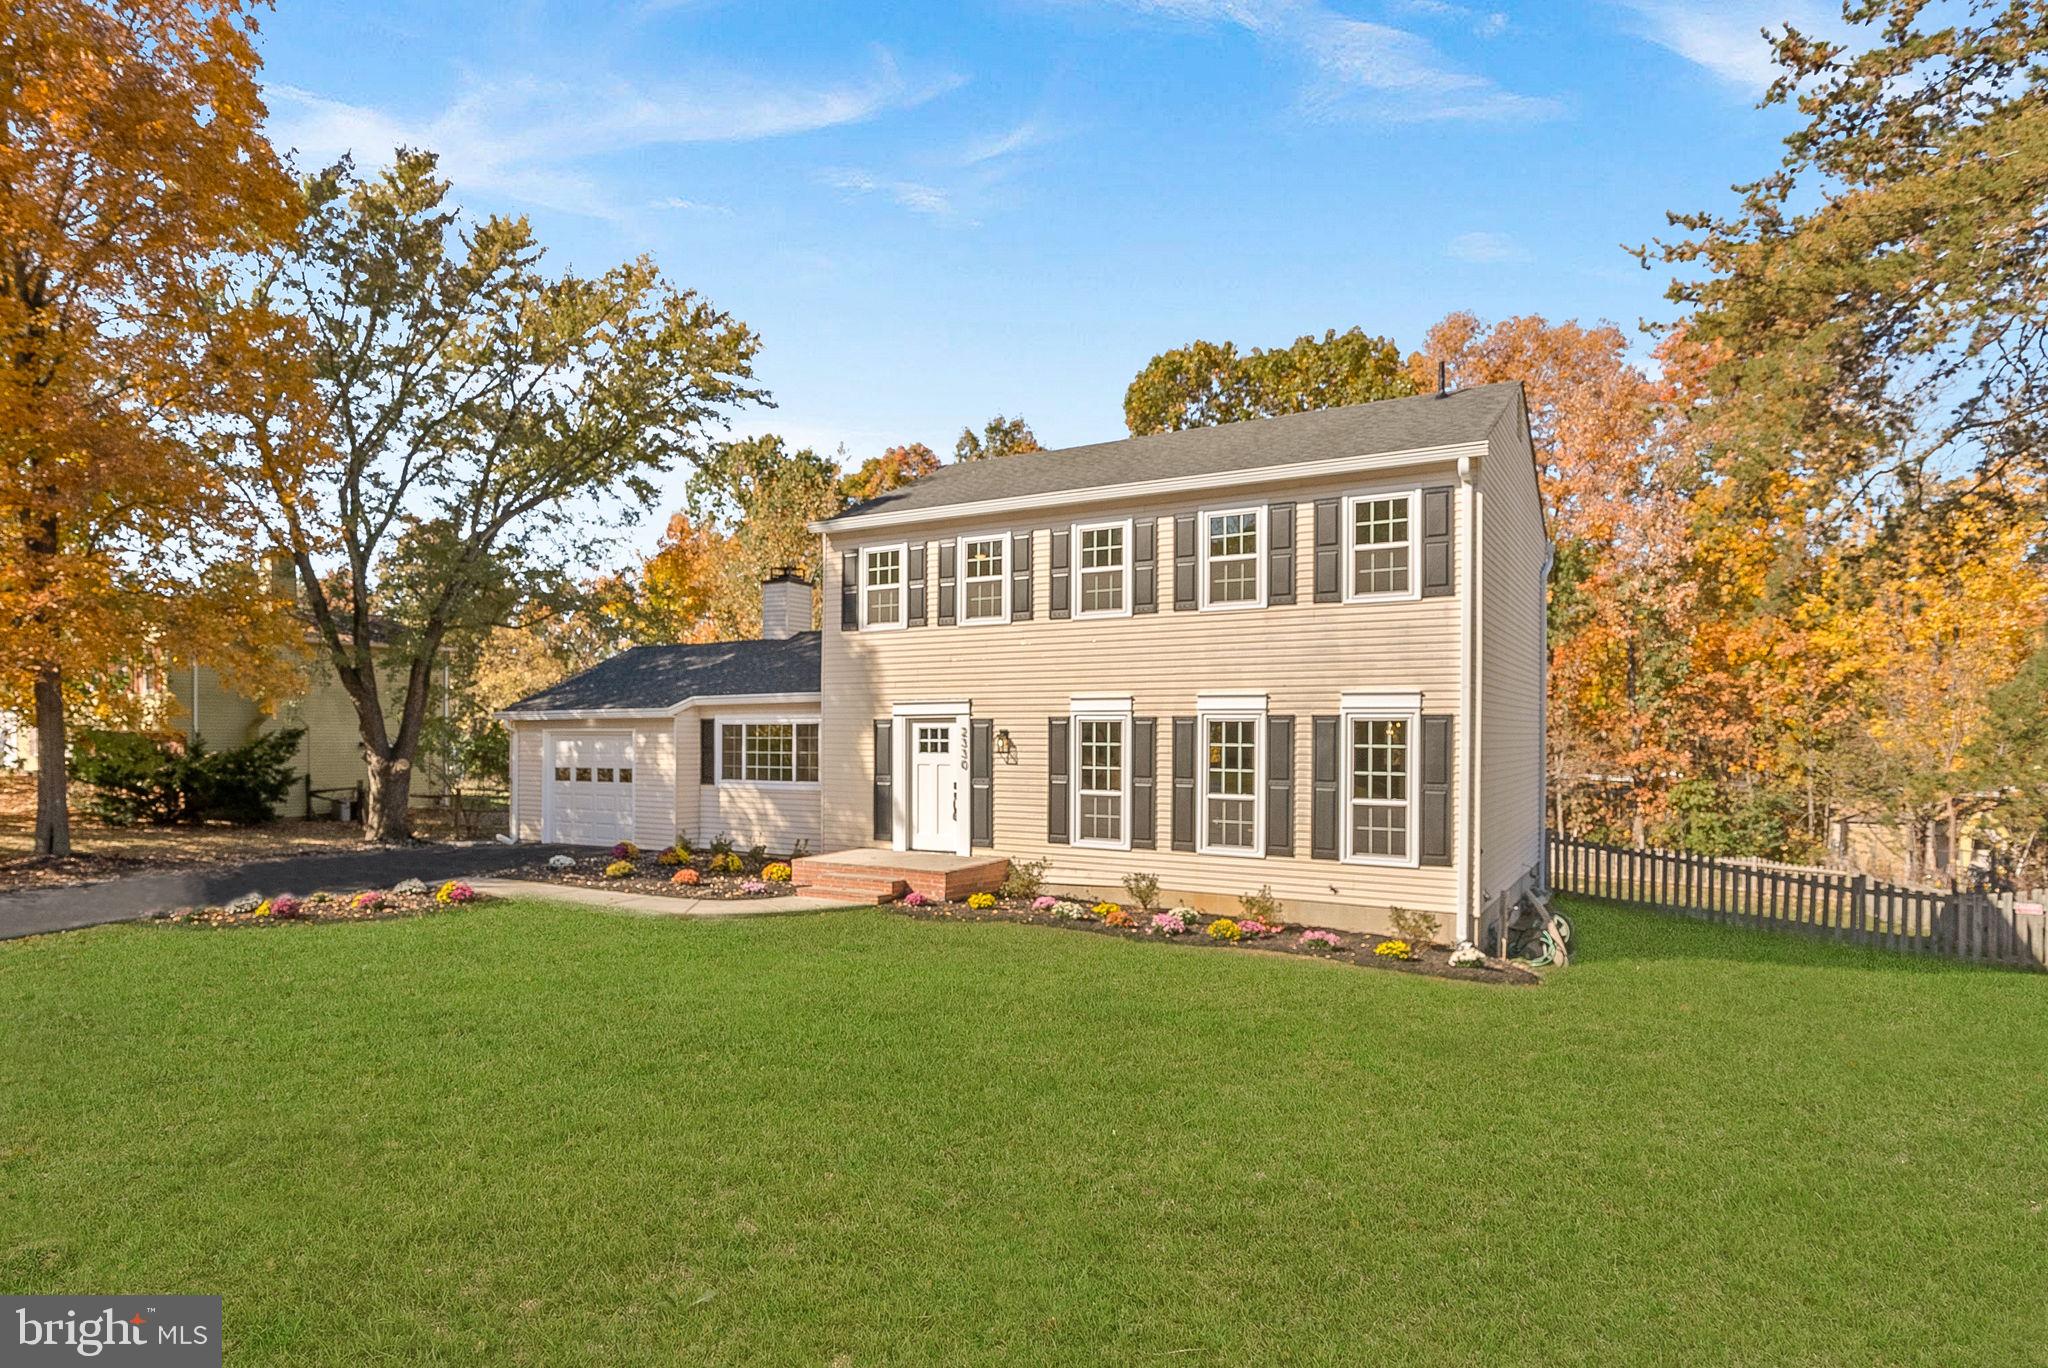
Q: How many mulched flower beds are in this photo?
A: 3